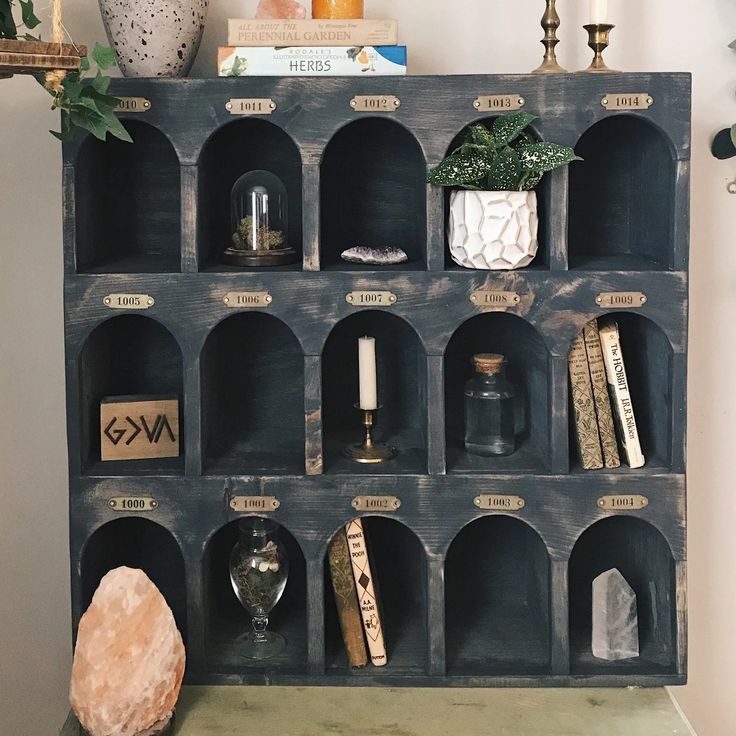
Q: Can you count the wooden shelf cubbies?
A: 15